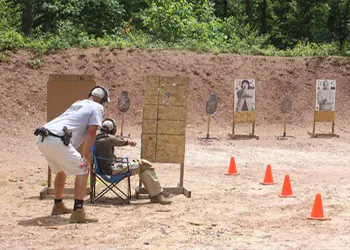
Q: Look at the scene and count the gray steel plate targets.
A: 3